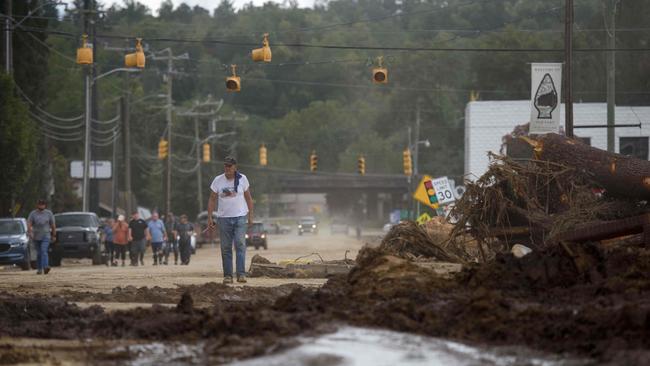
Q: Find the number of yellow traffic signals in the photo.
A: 11